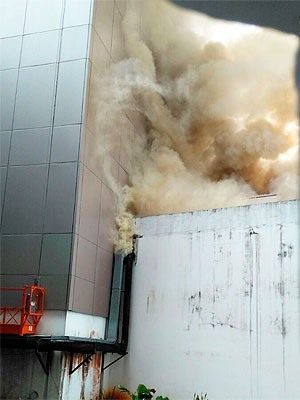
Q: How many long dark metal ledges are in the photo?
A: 1